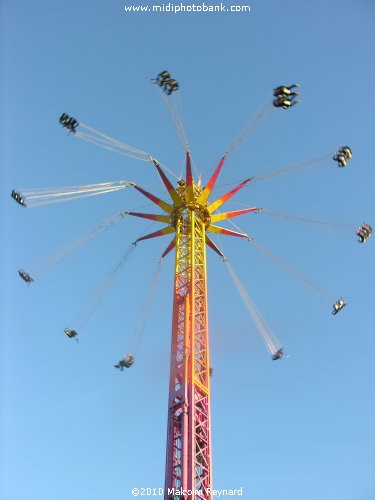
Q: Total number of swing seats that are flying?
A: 11